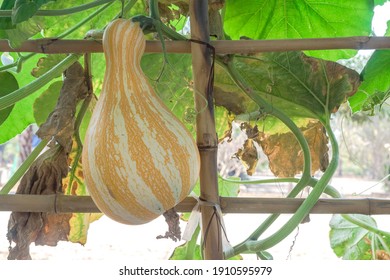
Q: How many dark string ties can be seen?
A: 2